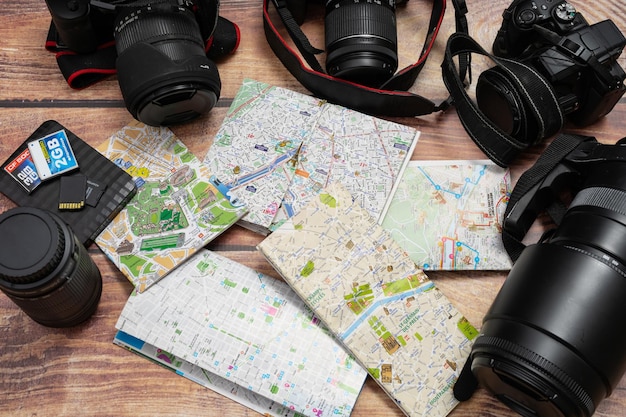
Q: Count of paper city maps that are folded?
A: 5